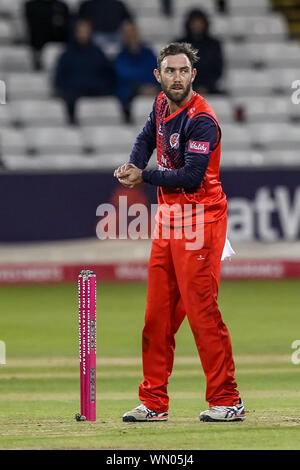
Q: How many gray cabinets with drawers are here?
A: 0